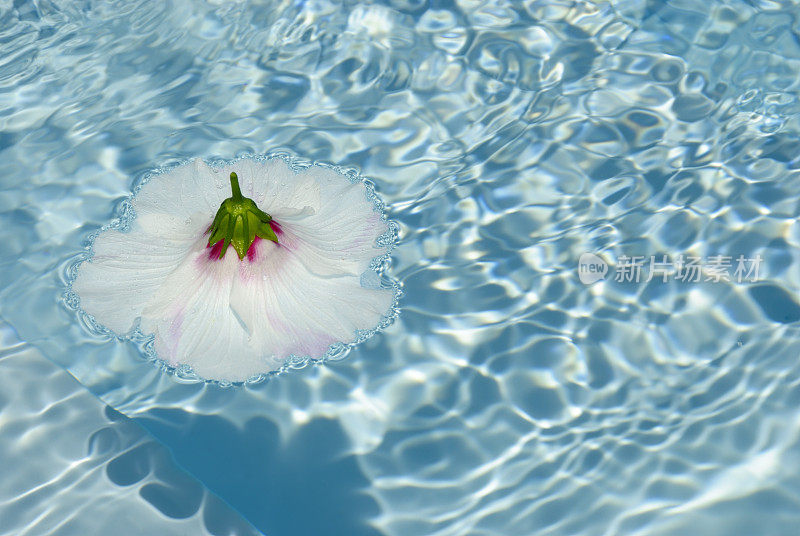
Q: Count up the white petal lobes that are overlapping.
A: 5